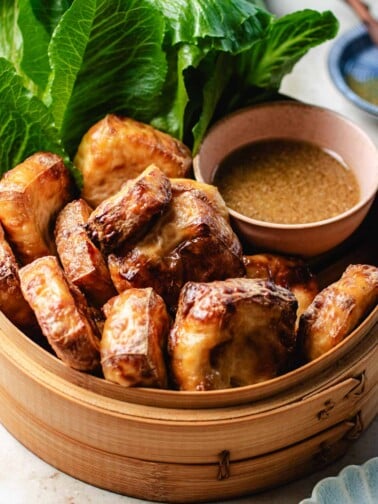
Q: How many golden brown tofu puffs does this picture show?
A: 11